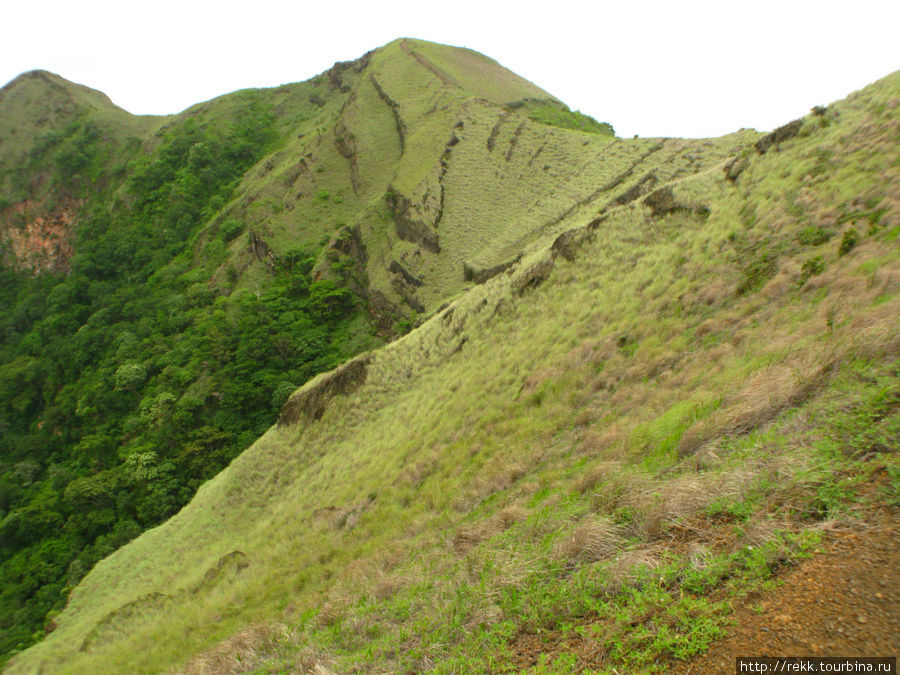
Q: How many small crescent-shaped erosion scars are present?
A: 2